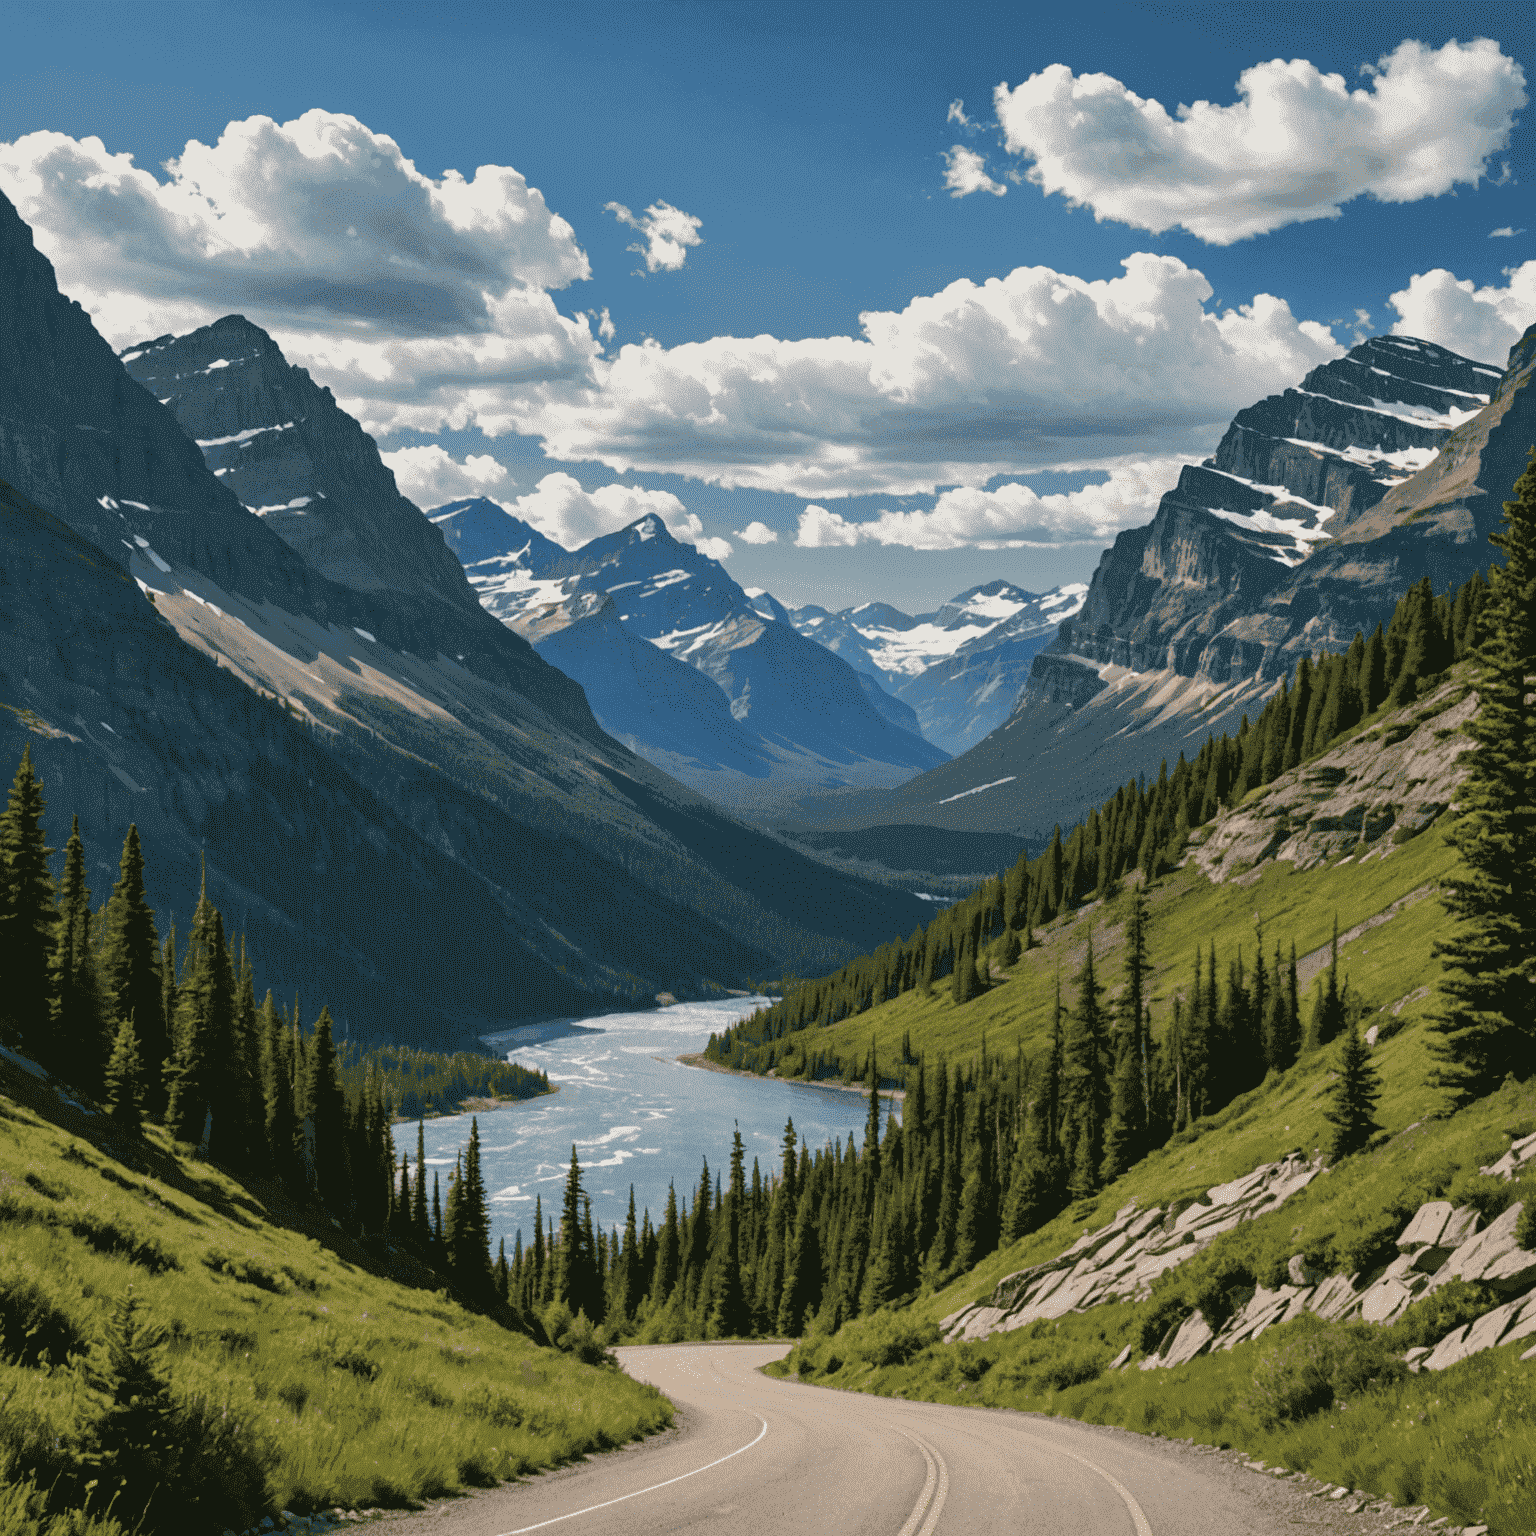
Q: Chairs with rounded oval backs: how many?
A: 0